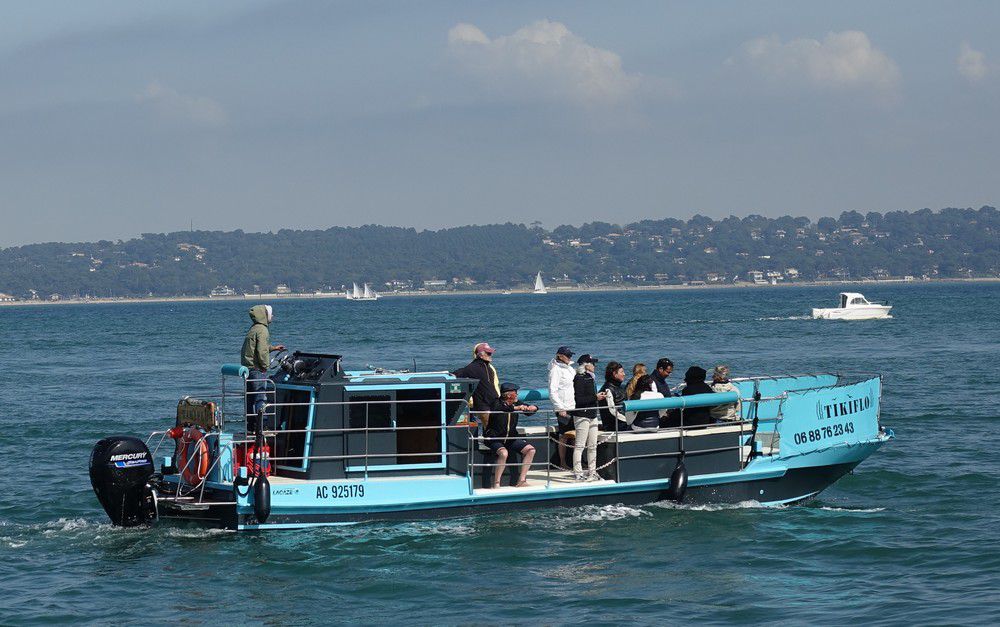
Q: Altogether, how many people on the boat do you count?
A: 11